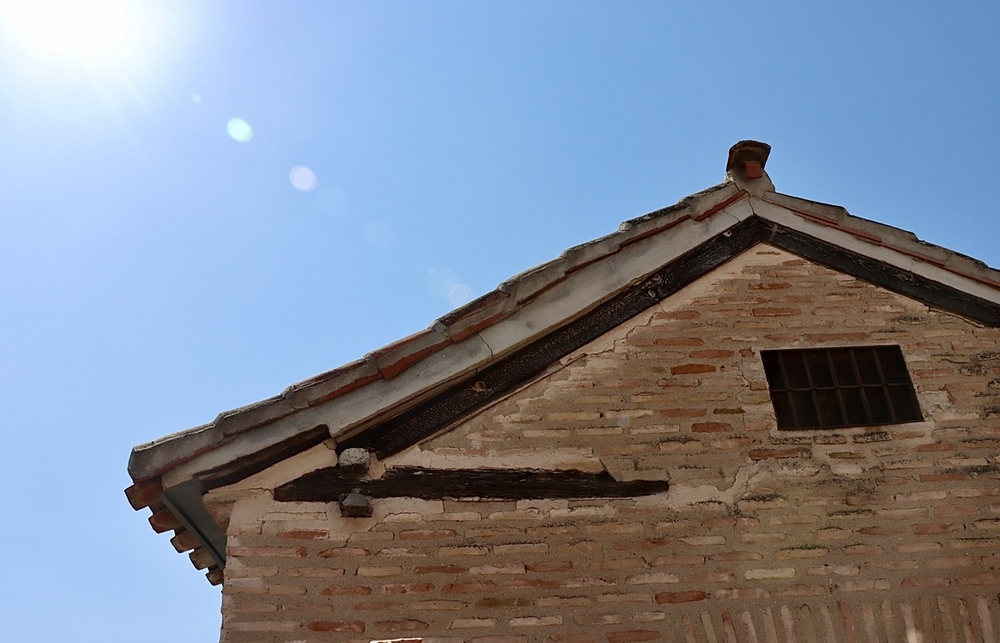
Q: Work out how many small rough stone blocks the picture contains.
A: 2